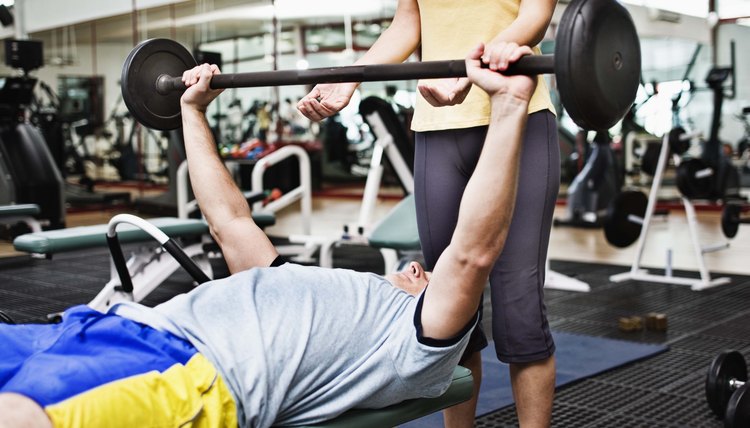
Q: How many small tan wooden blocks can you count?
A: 2